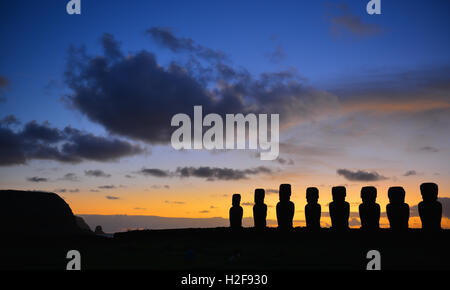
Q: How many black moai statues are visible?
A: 8